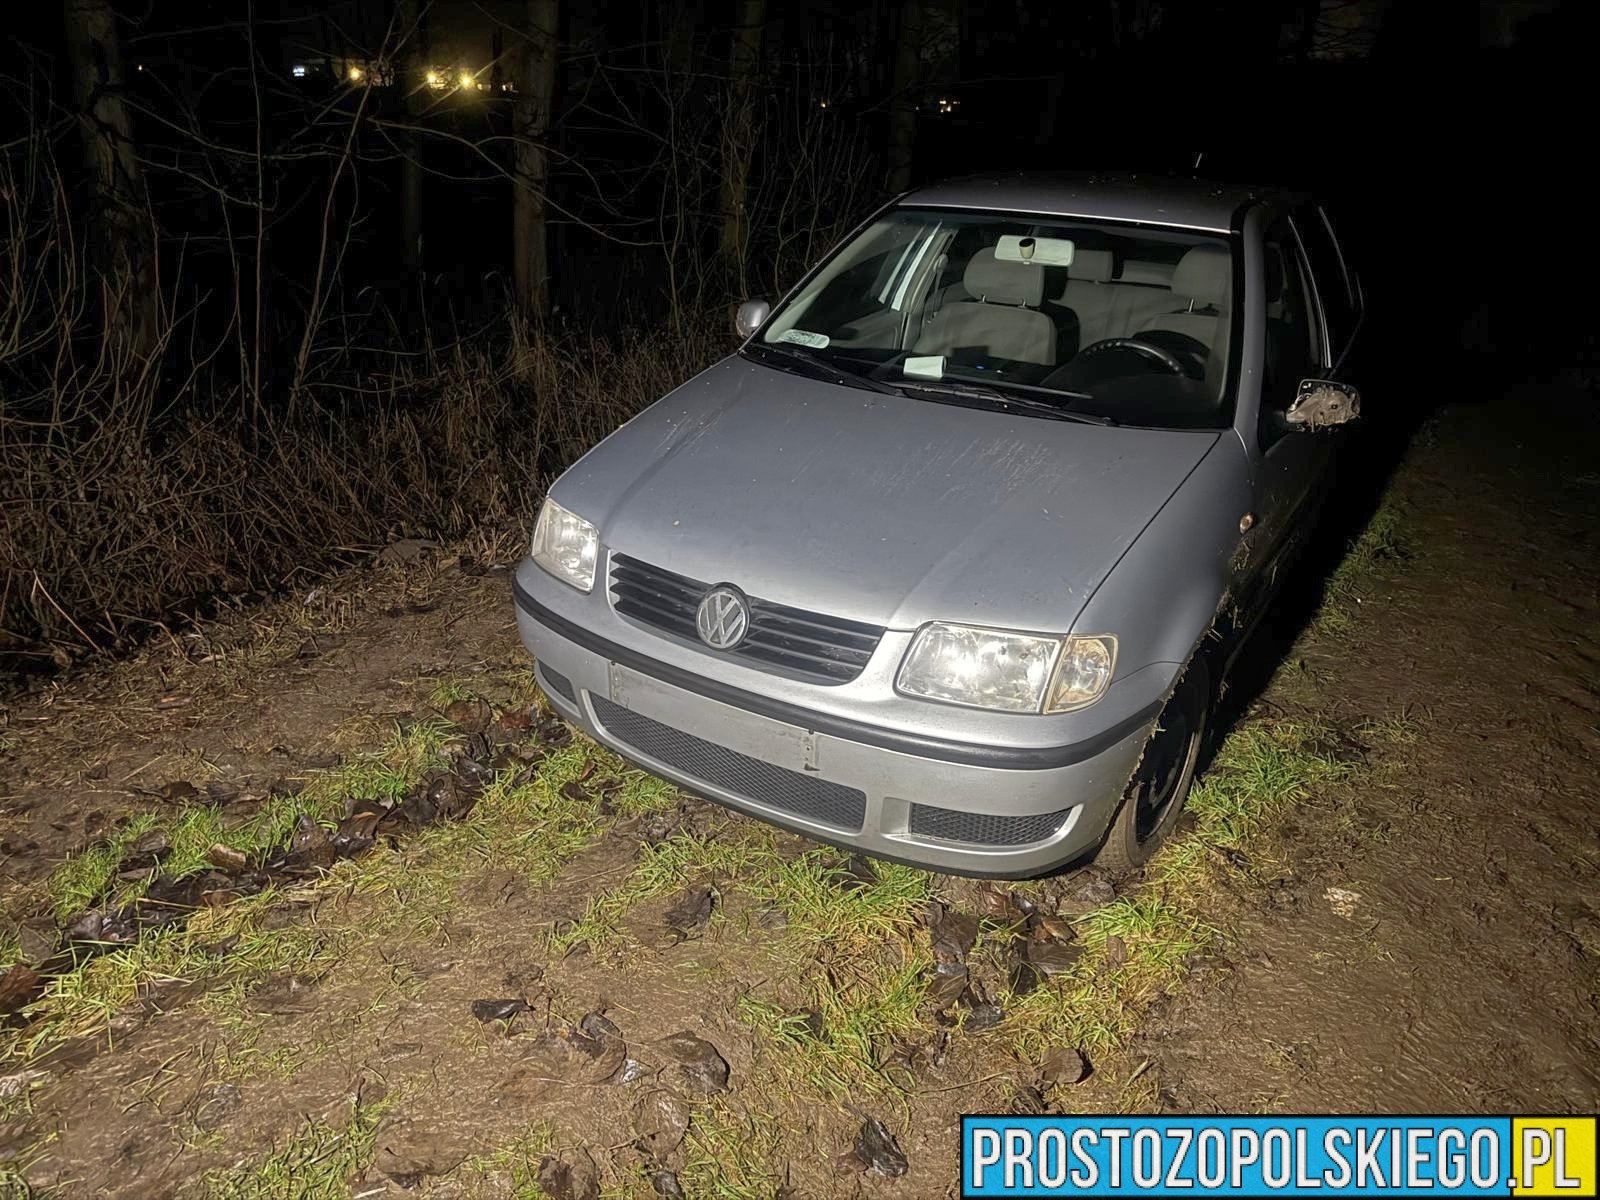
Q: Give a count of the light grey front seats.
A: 2